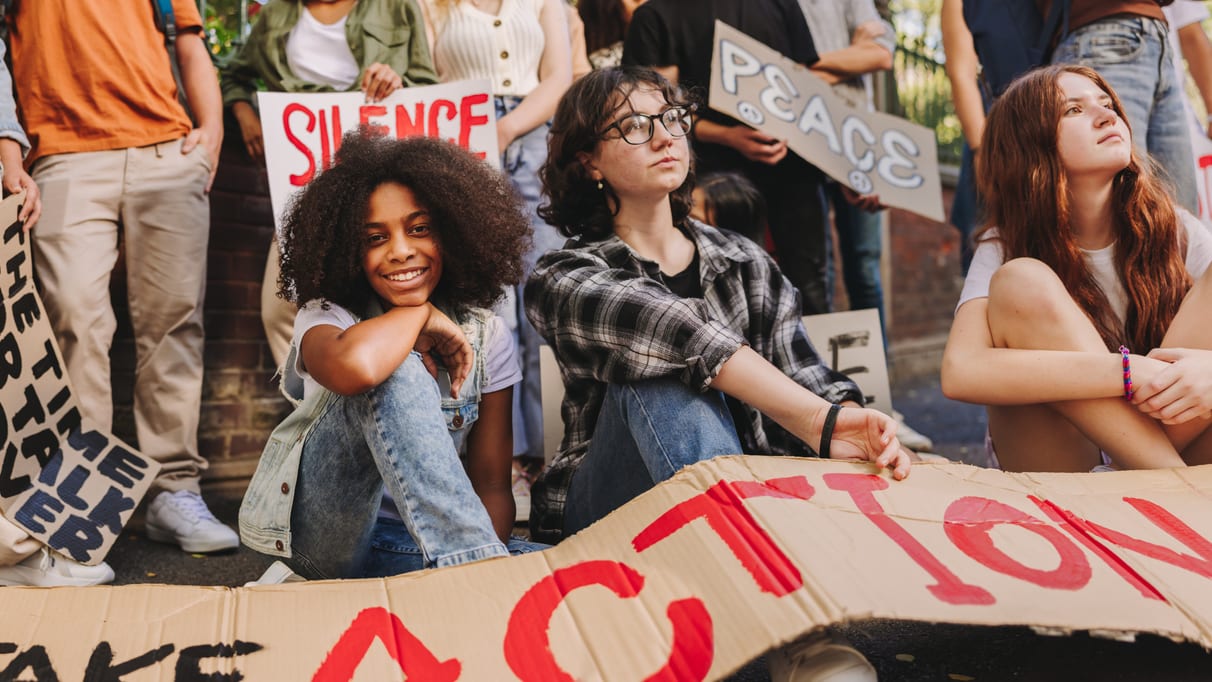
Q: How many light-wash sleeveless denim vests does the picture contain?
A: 1